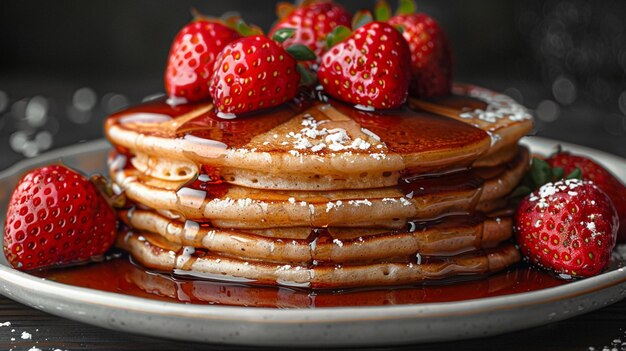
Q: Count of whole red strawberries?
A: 8